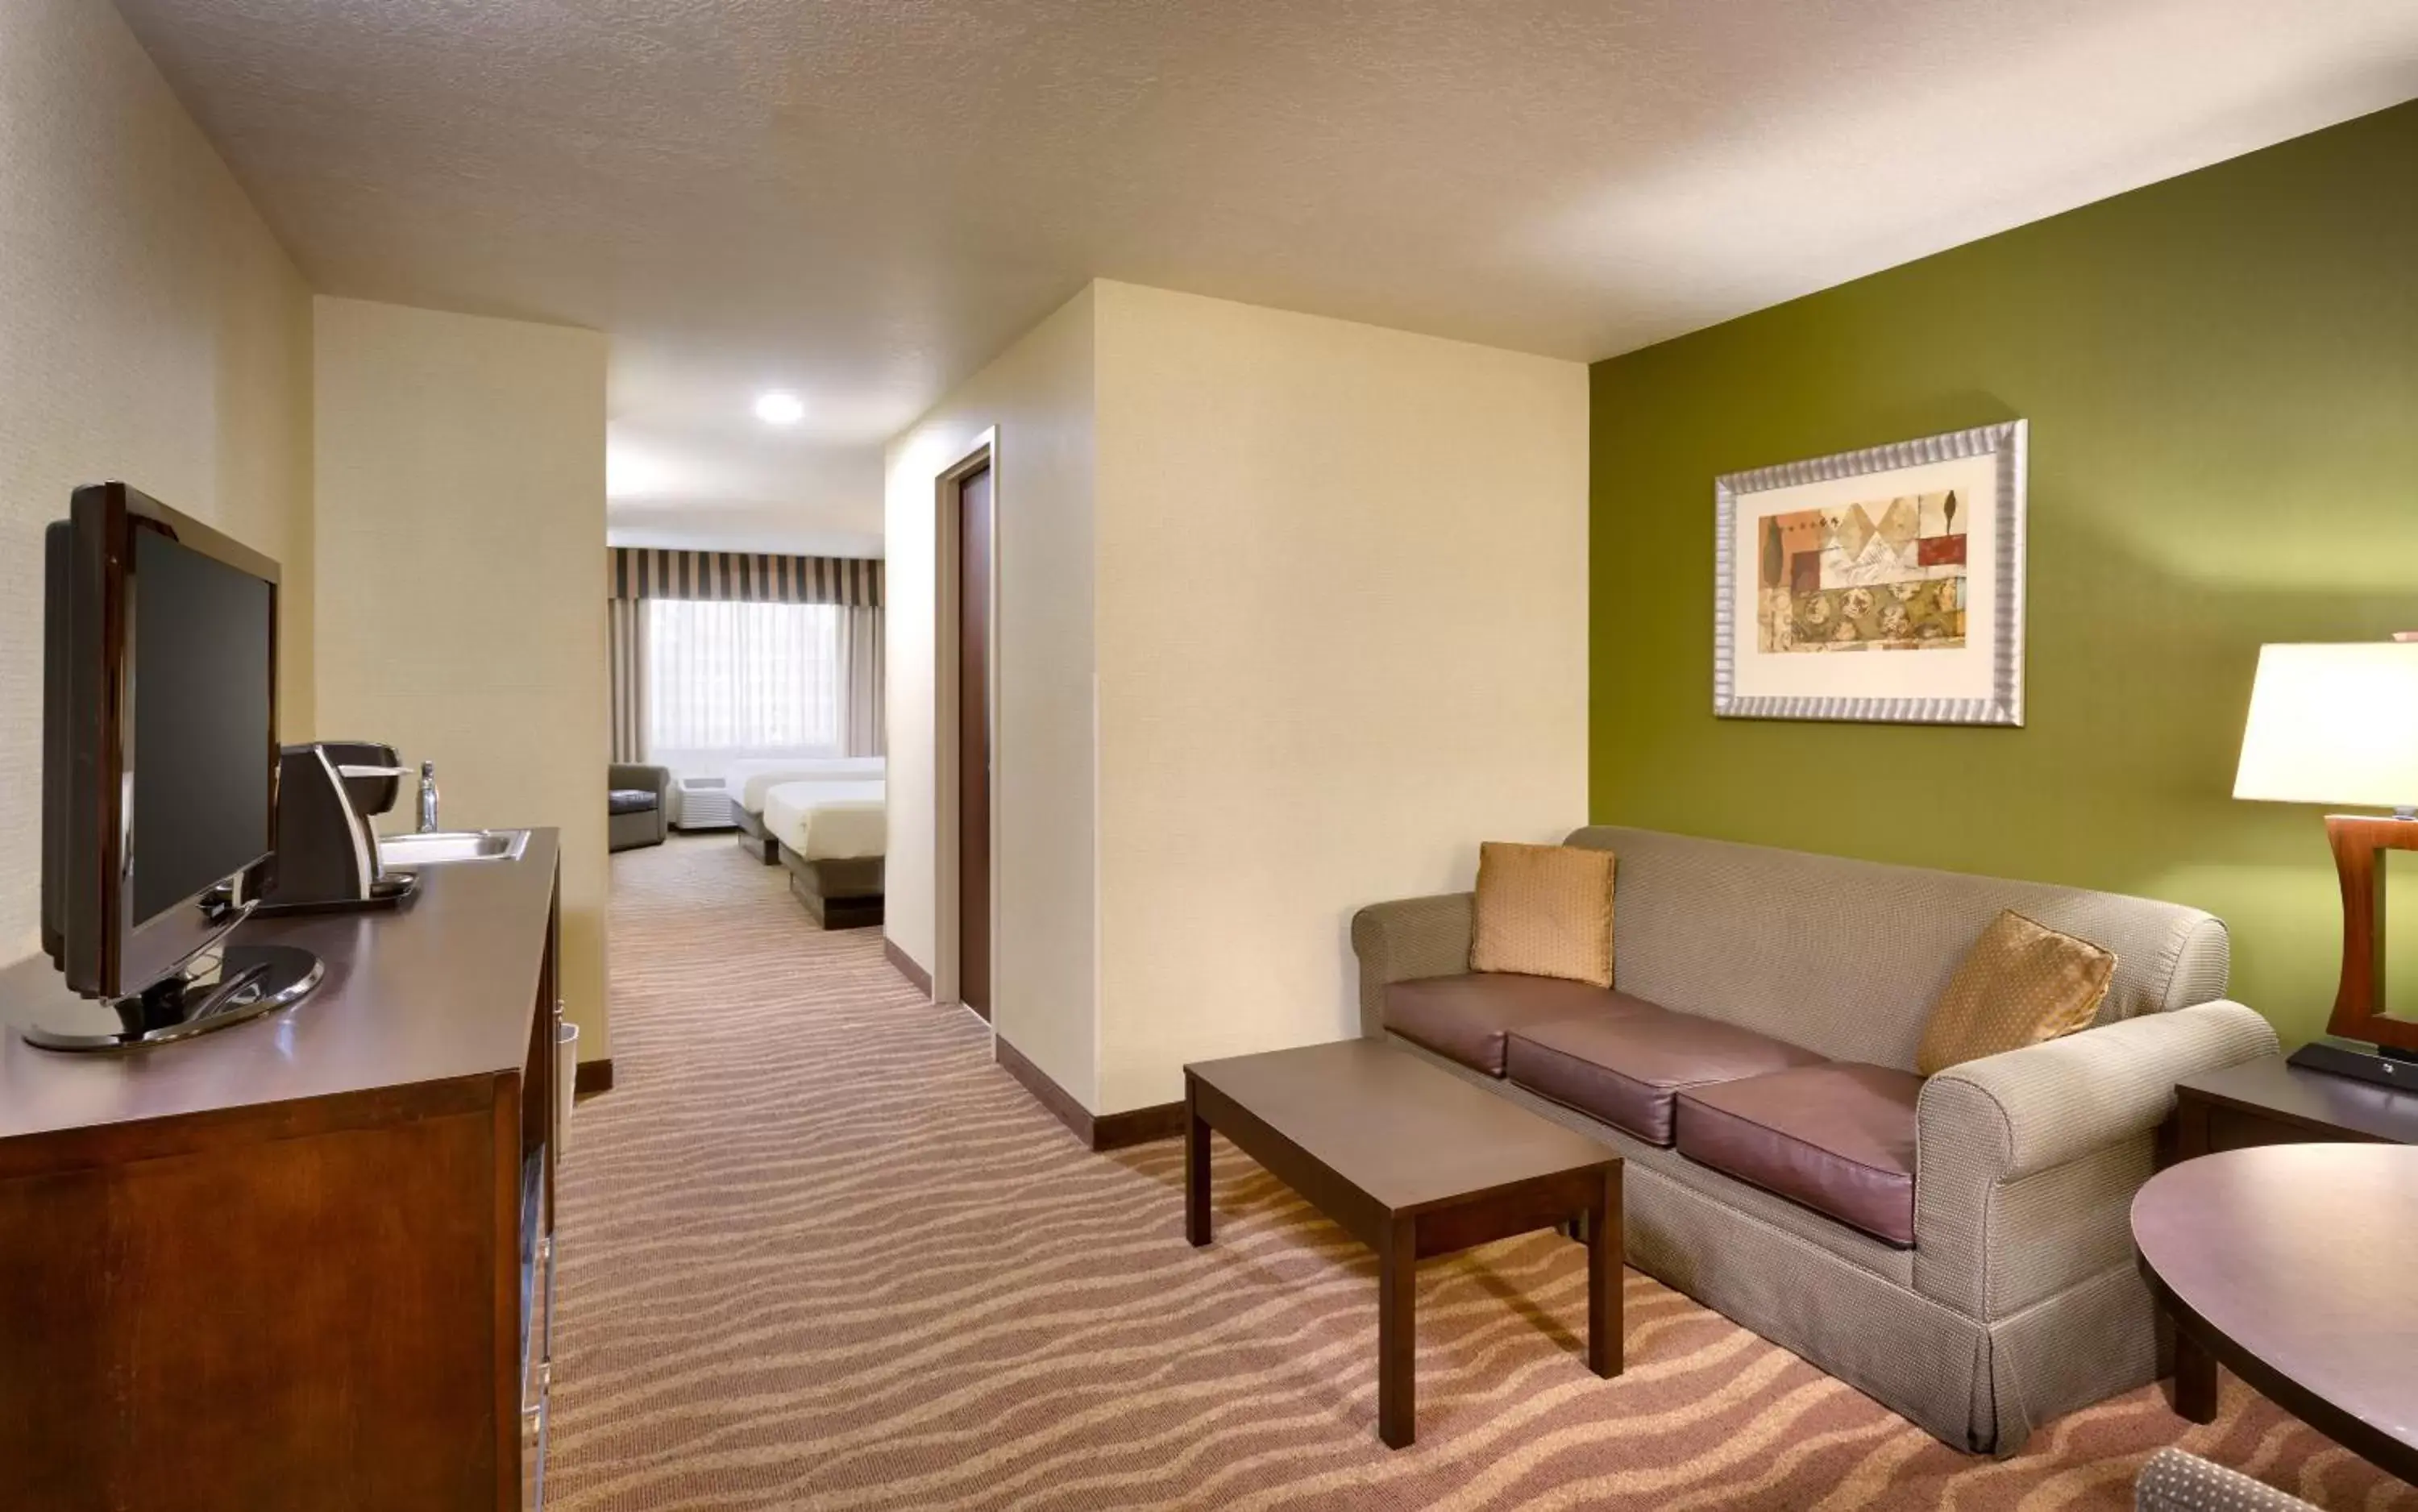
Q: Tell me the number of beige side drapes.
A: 2